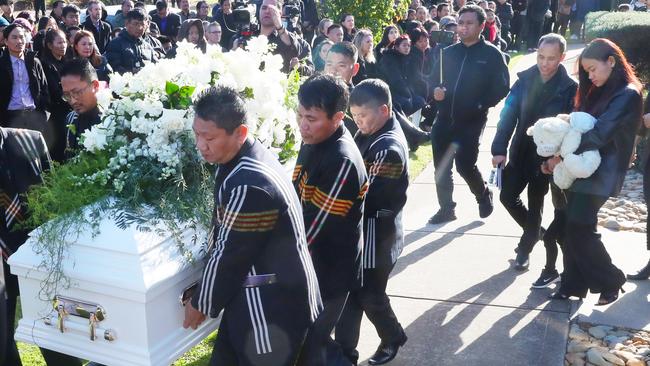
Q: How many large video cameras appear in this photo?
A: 2